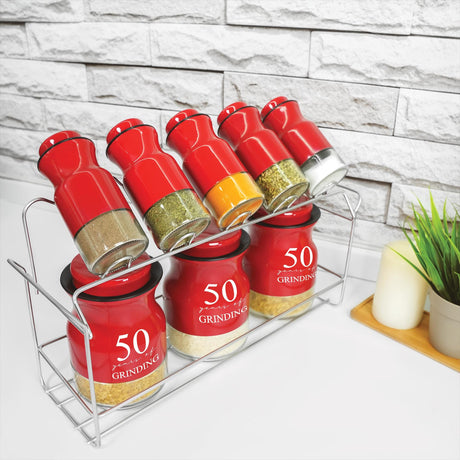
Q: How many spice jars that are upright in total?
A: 3